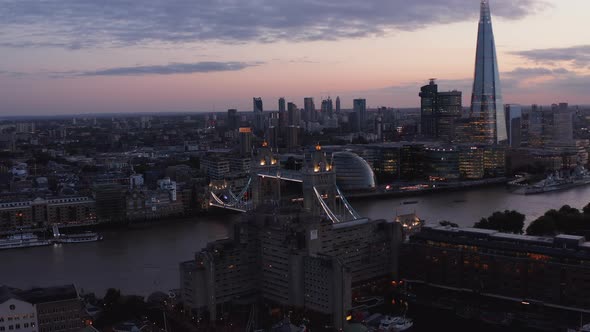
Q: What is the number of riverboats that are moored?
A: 2